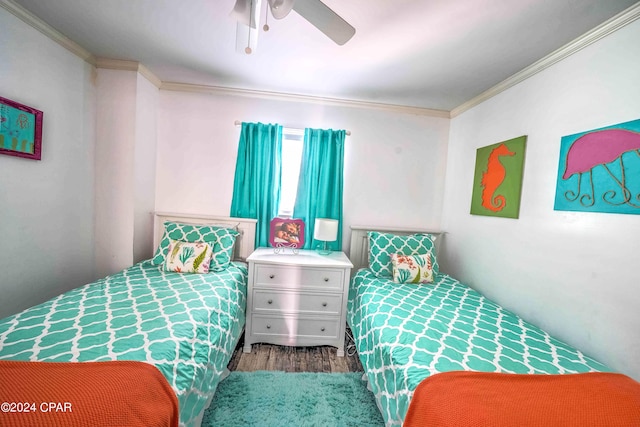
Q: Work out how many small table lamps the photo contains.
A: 1